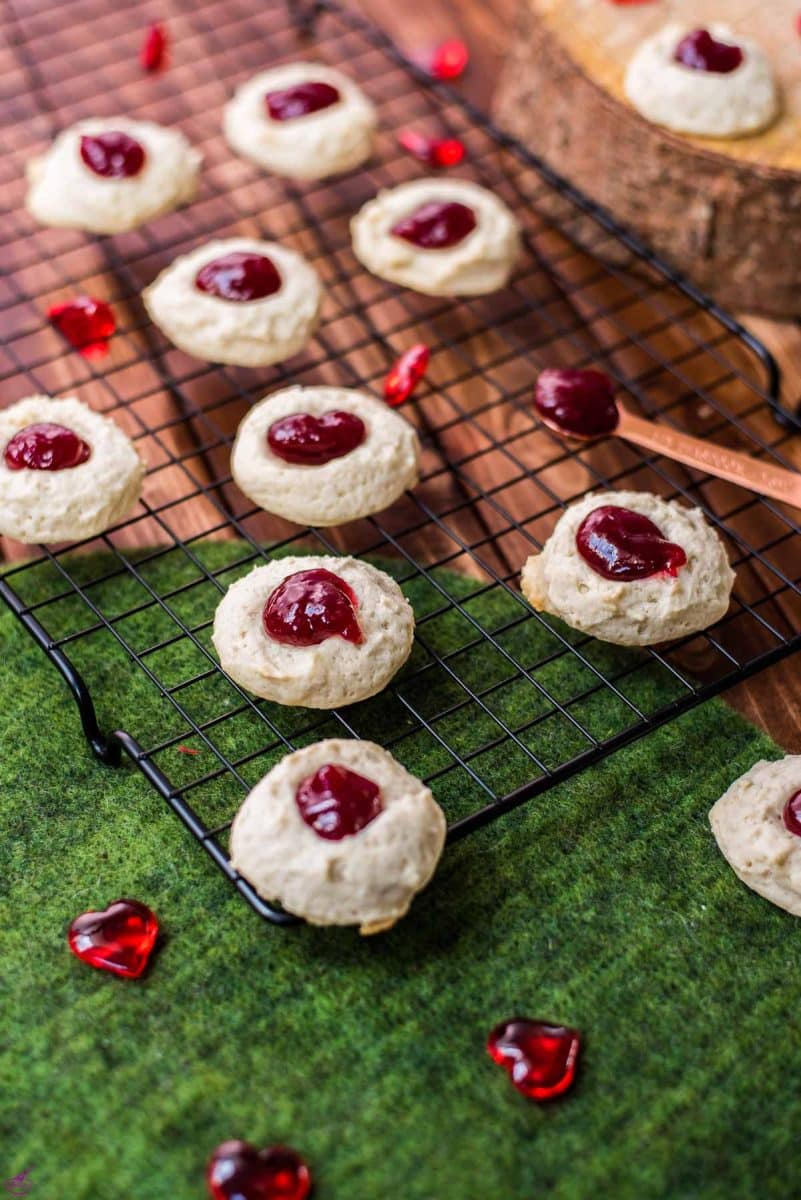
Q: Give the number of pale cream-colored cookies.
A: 11